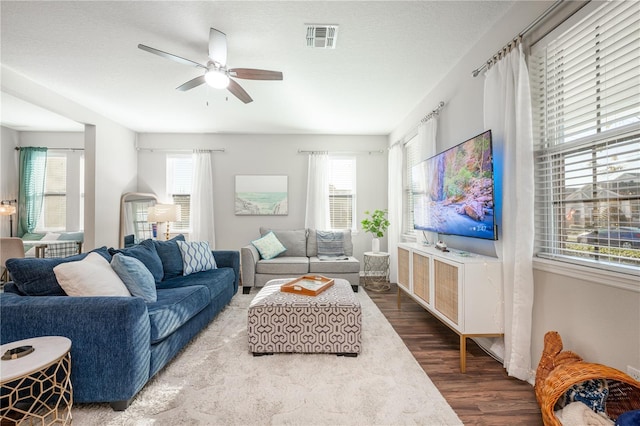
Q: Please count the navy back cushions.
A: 3